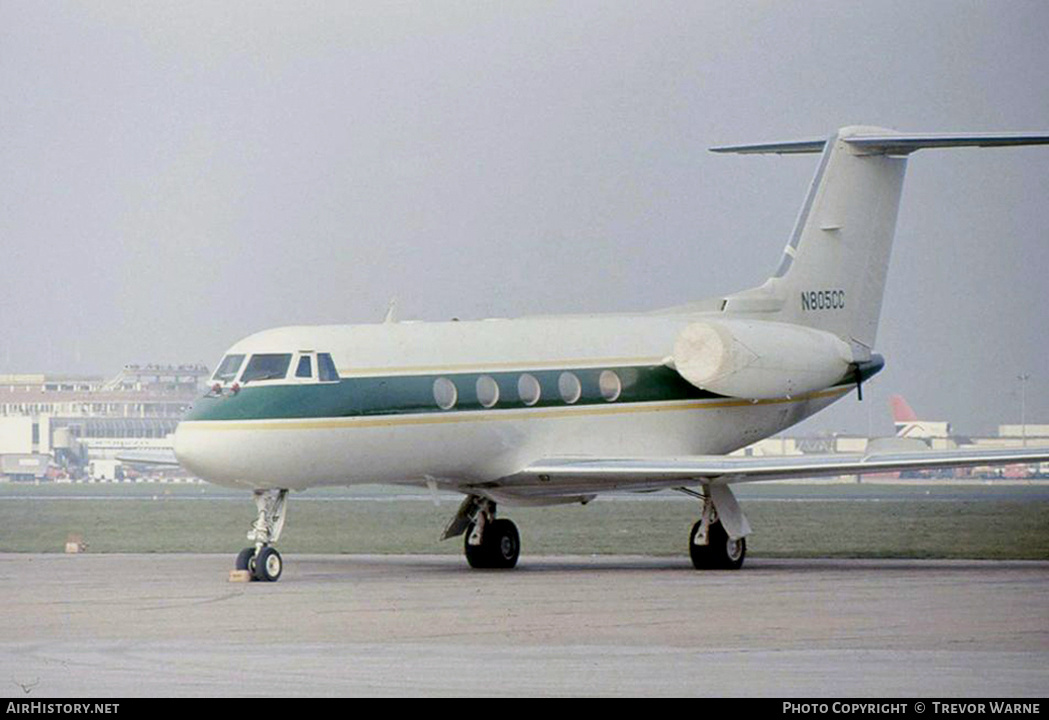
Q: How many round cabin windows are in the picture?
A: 5